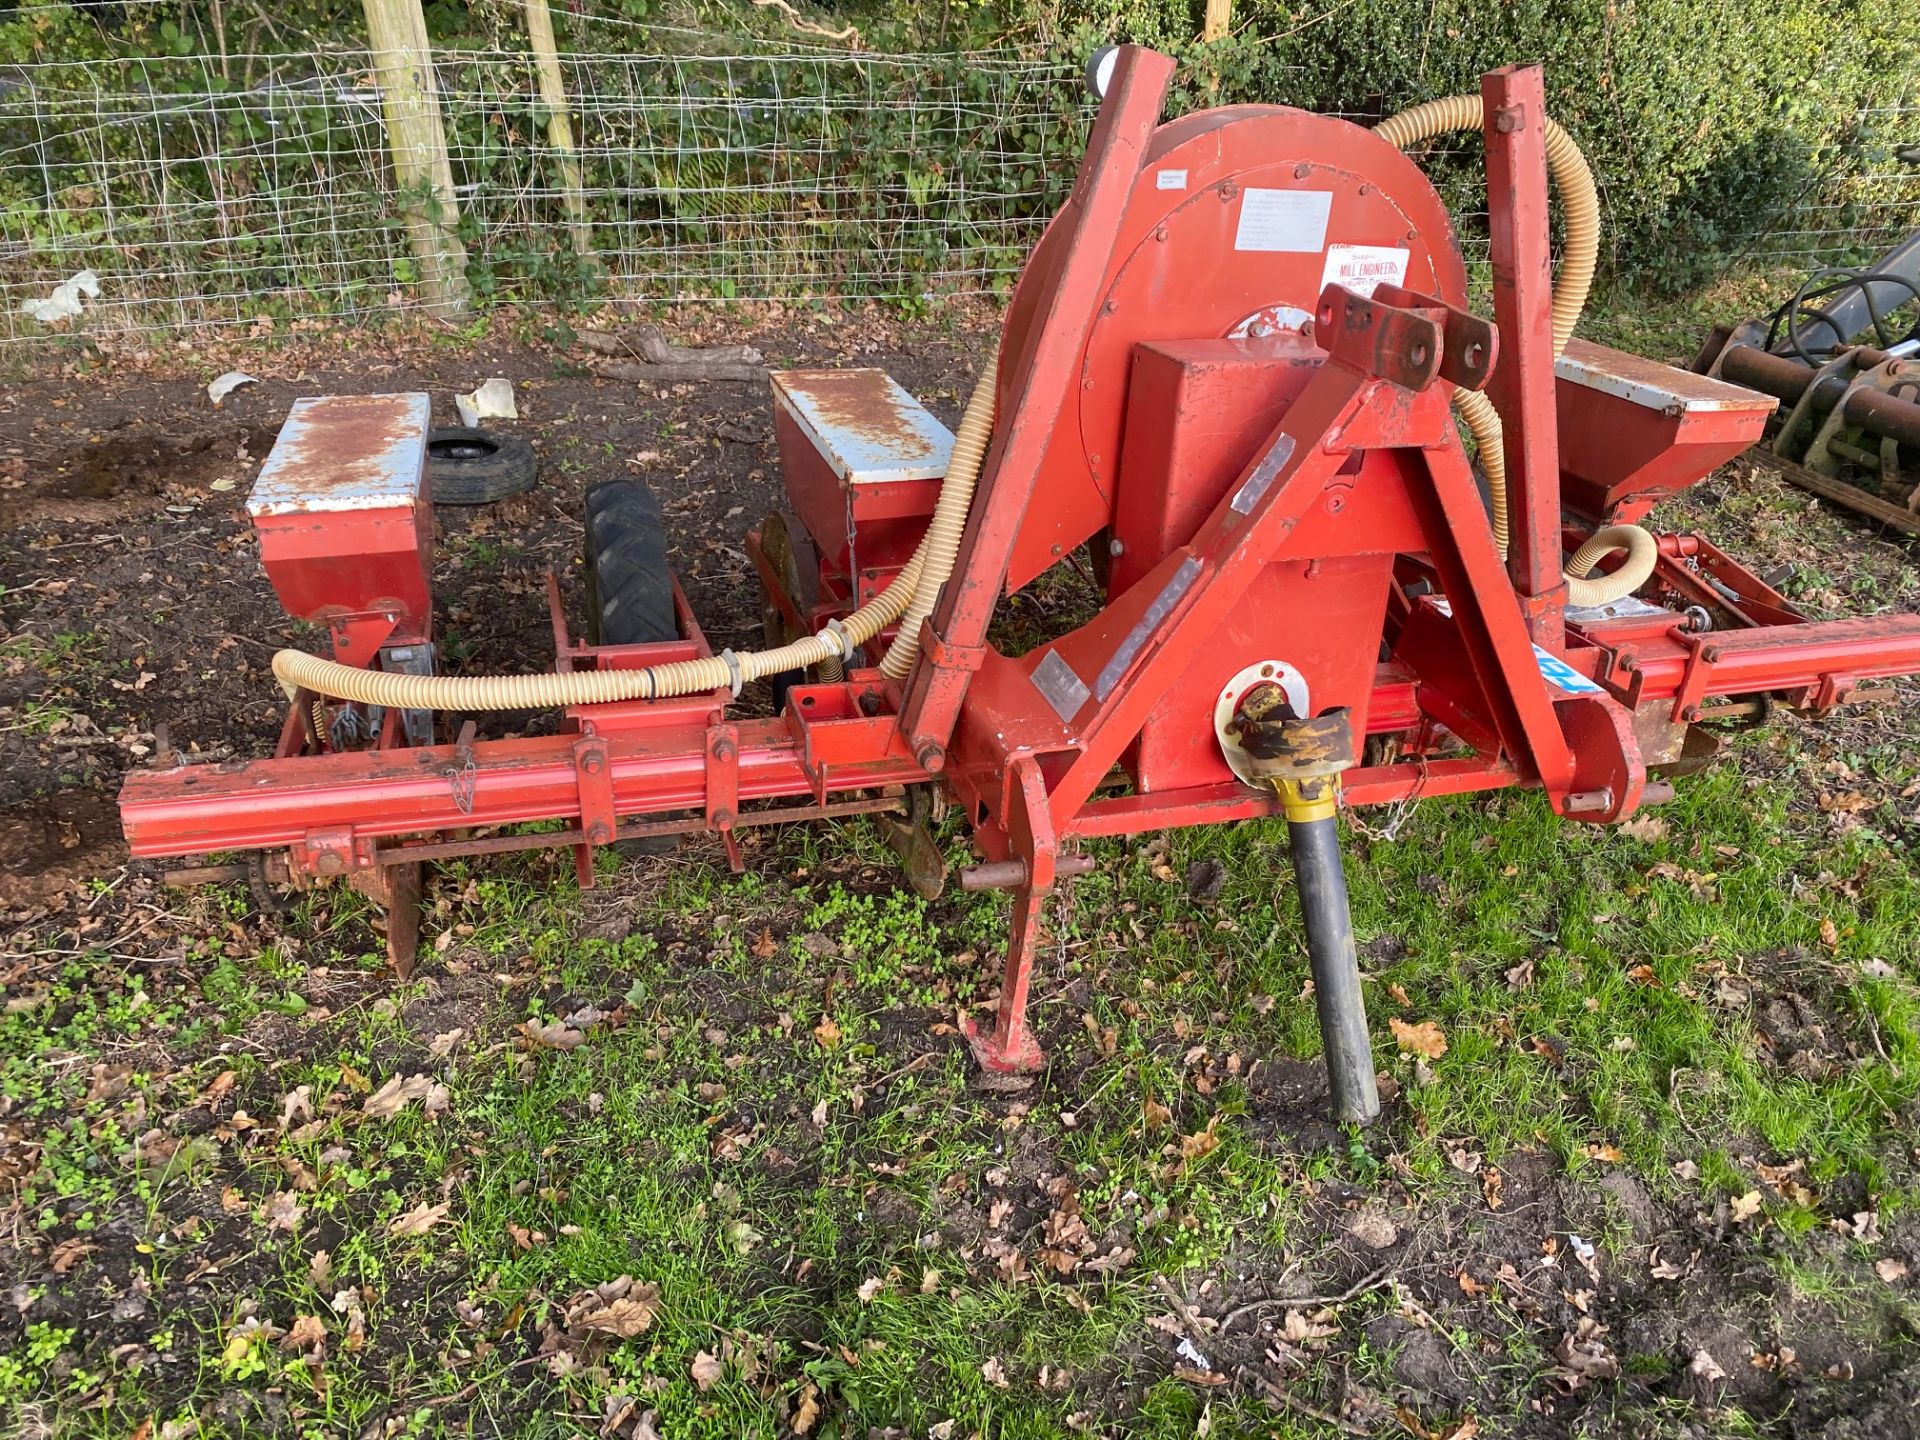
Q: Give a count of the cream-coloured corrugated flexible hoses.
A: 4